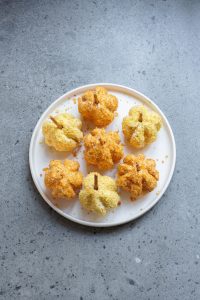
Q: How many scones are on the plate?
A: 7